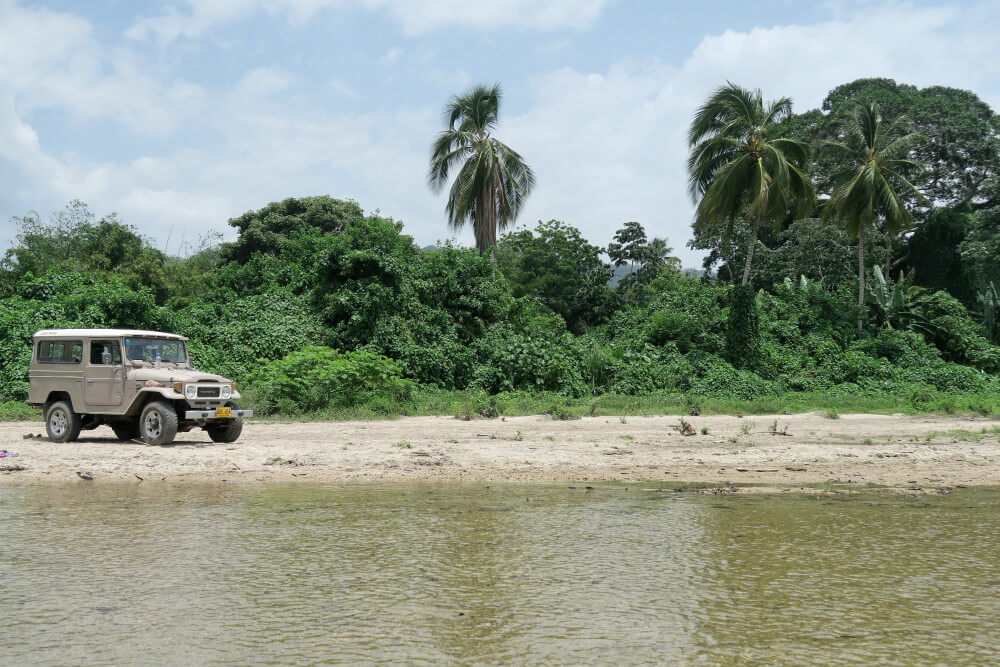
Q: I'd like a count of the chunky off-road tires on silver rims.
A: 2